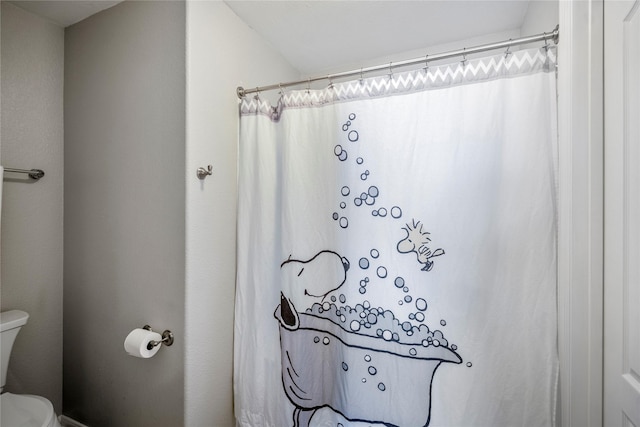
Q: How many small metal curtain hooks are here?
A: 10